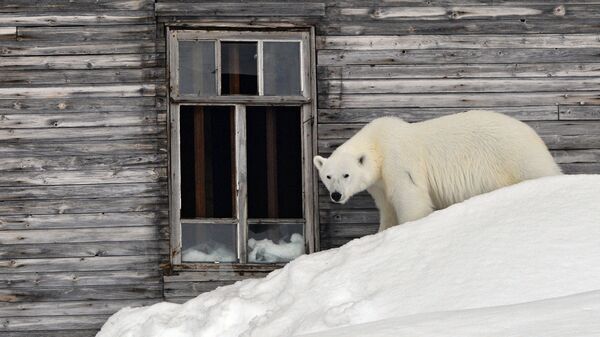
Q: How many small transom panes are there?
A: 3